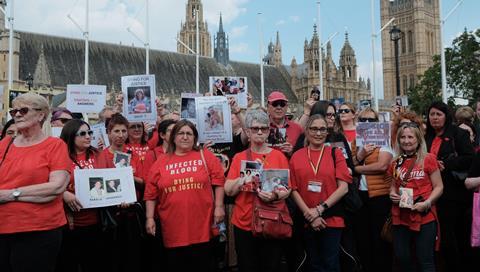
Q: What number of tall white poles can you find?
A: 8